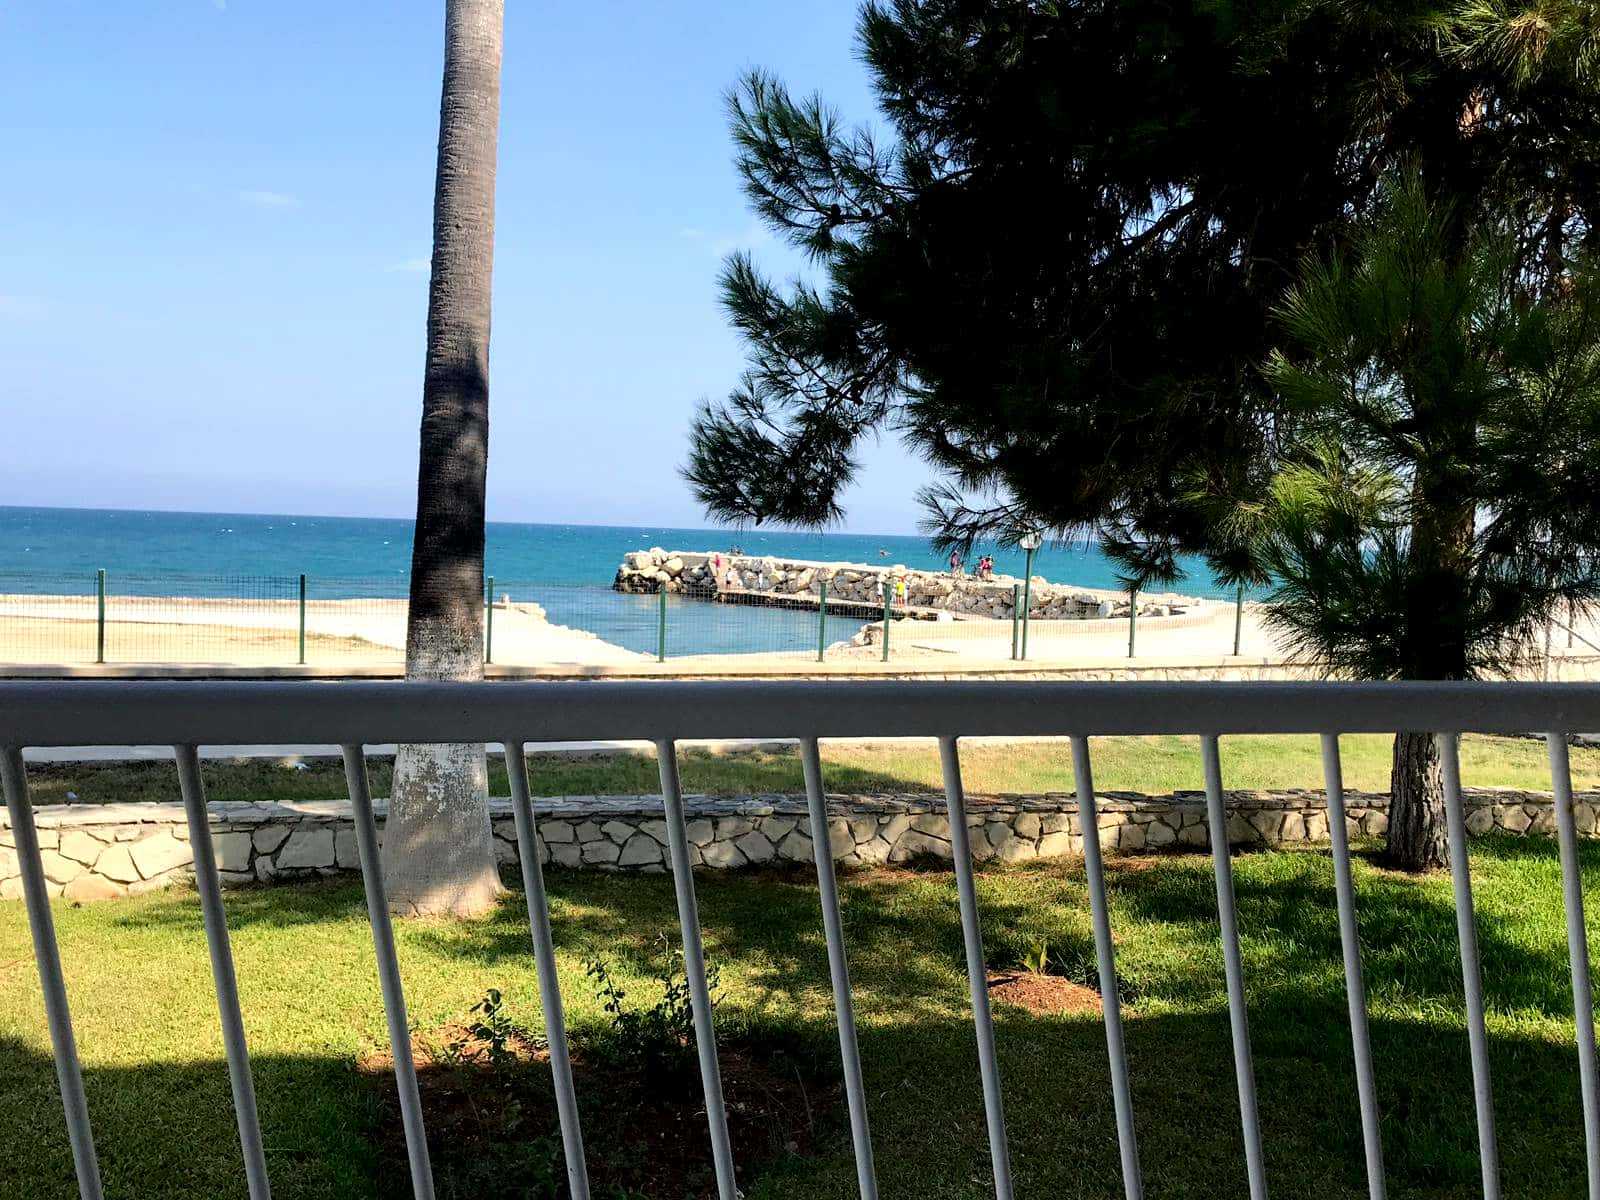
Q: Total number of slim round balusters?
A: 12